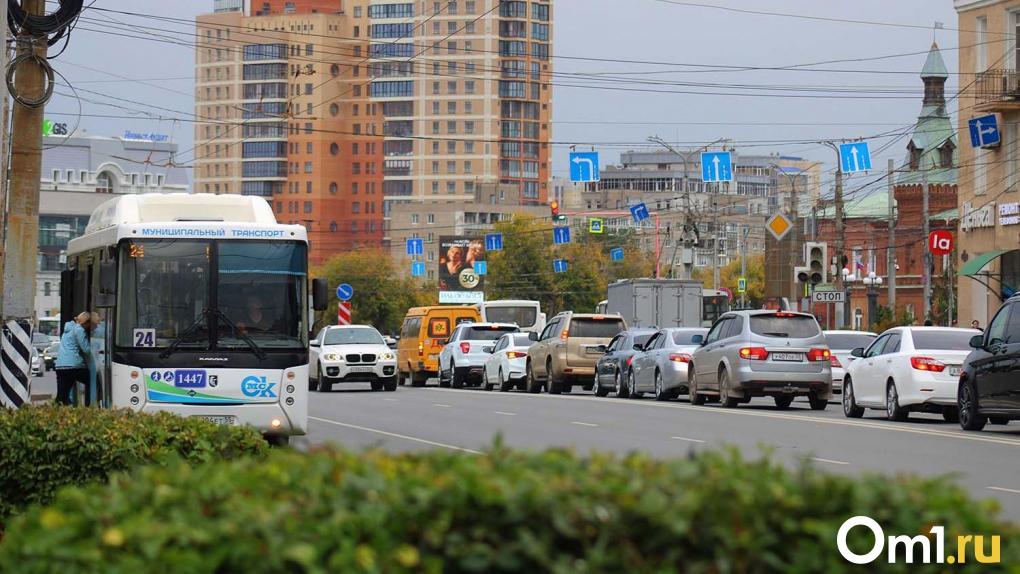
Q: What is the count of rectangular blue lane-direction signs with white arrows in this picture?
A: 12